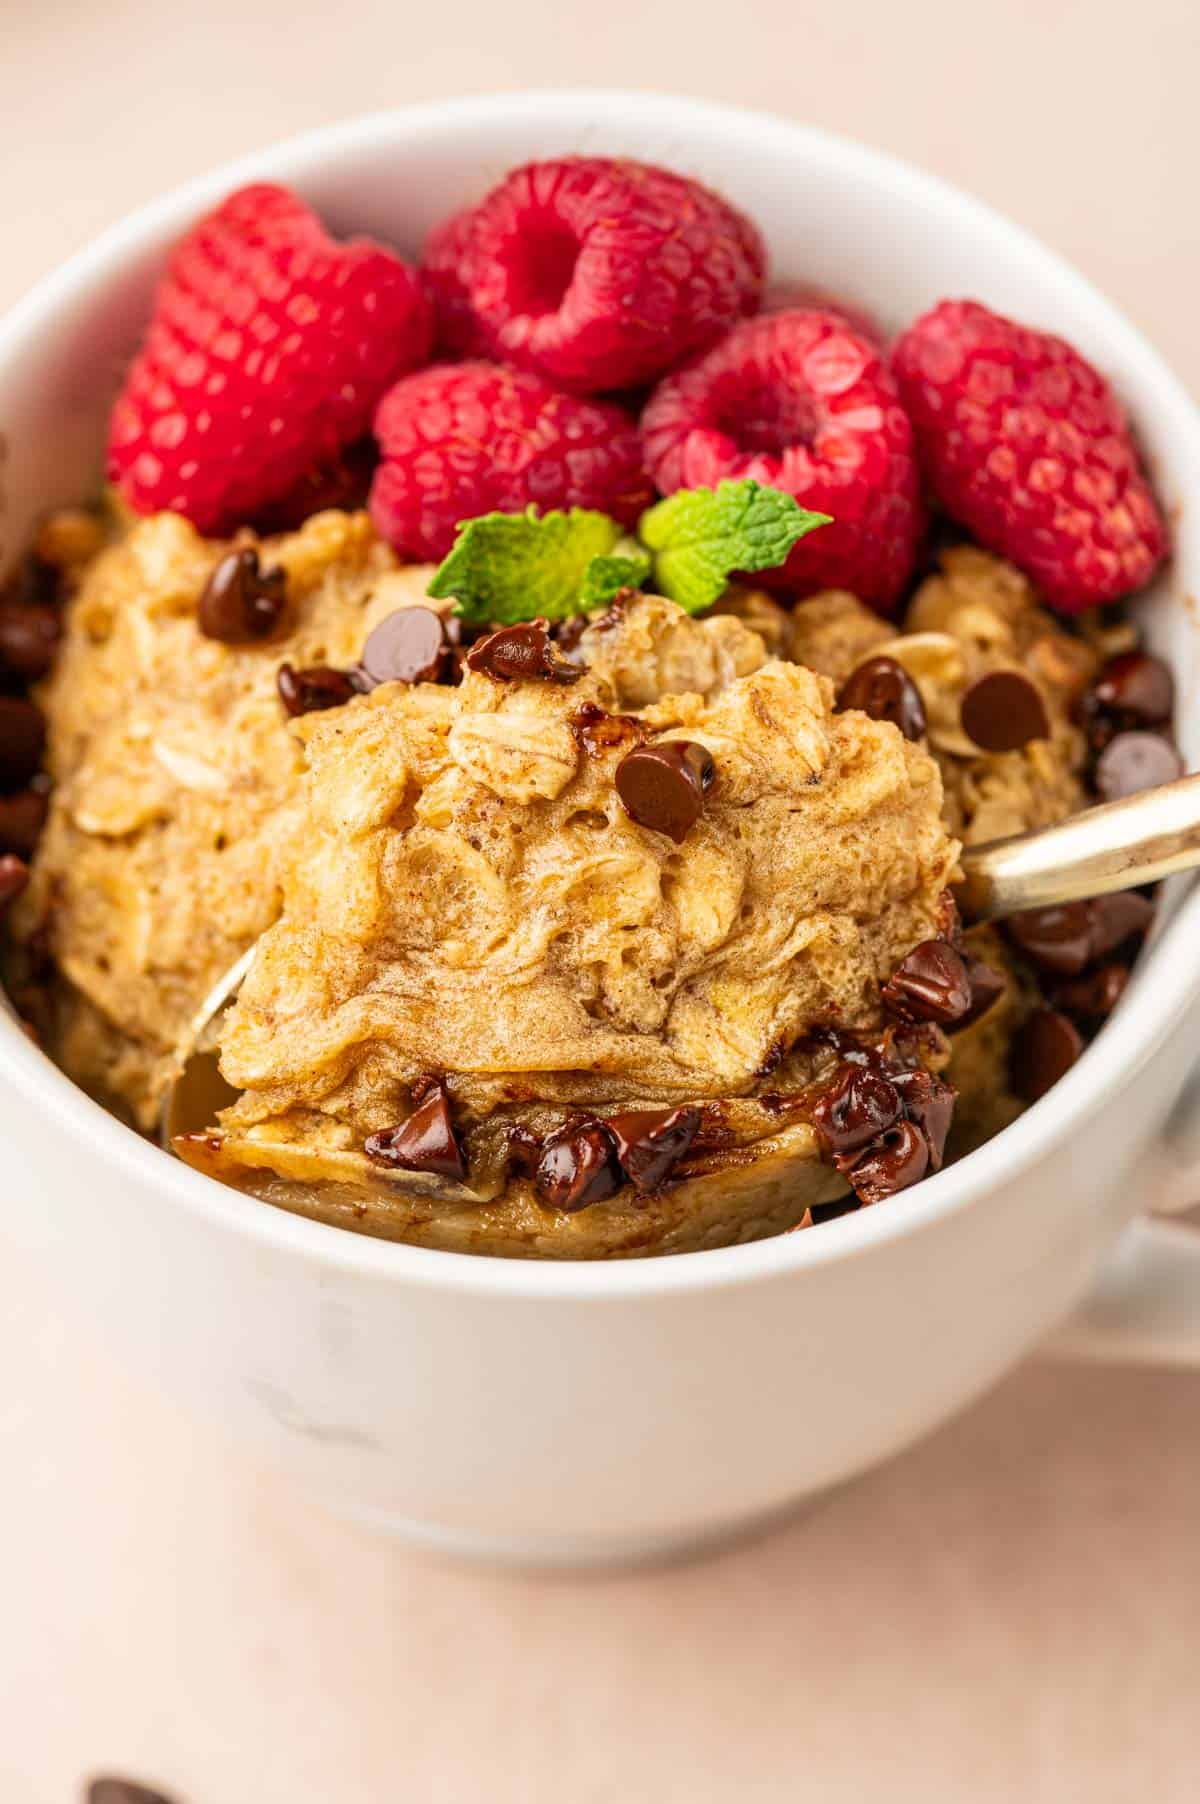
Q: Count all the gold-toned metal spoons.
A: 1